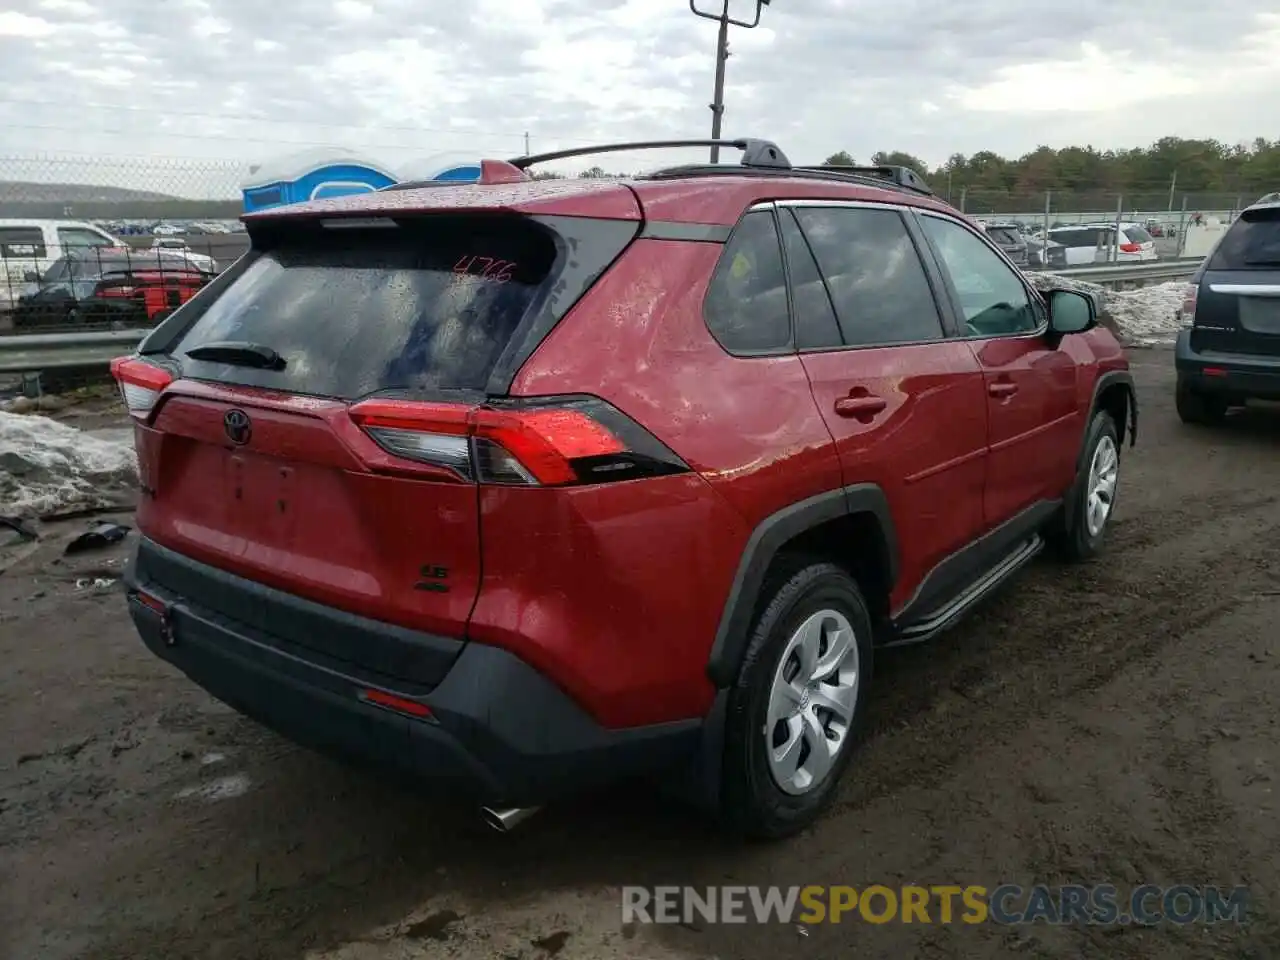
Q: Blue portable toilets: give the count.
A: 2